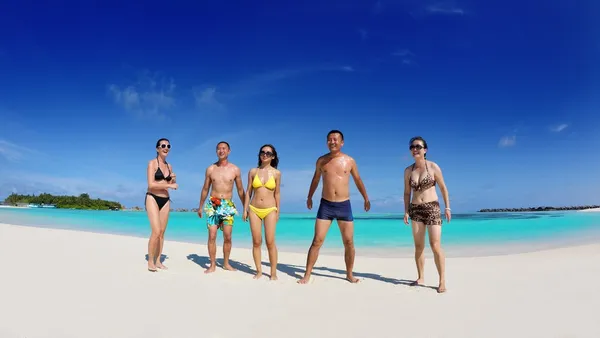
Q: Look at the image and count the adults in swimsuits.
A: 5